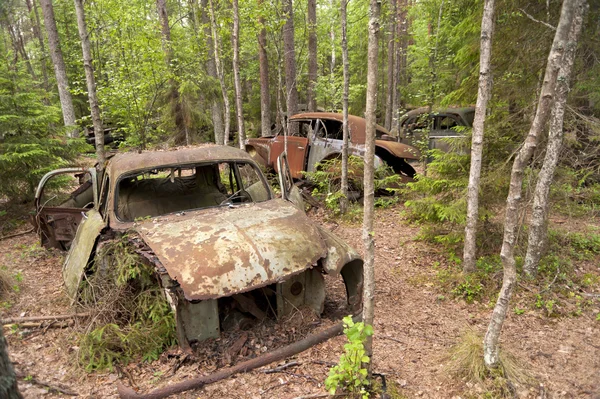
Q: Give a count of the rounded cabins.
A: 3